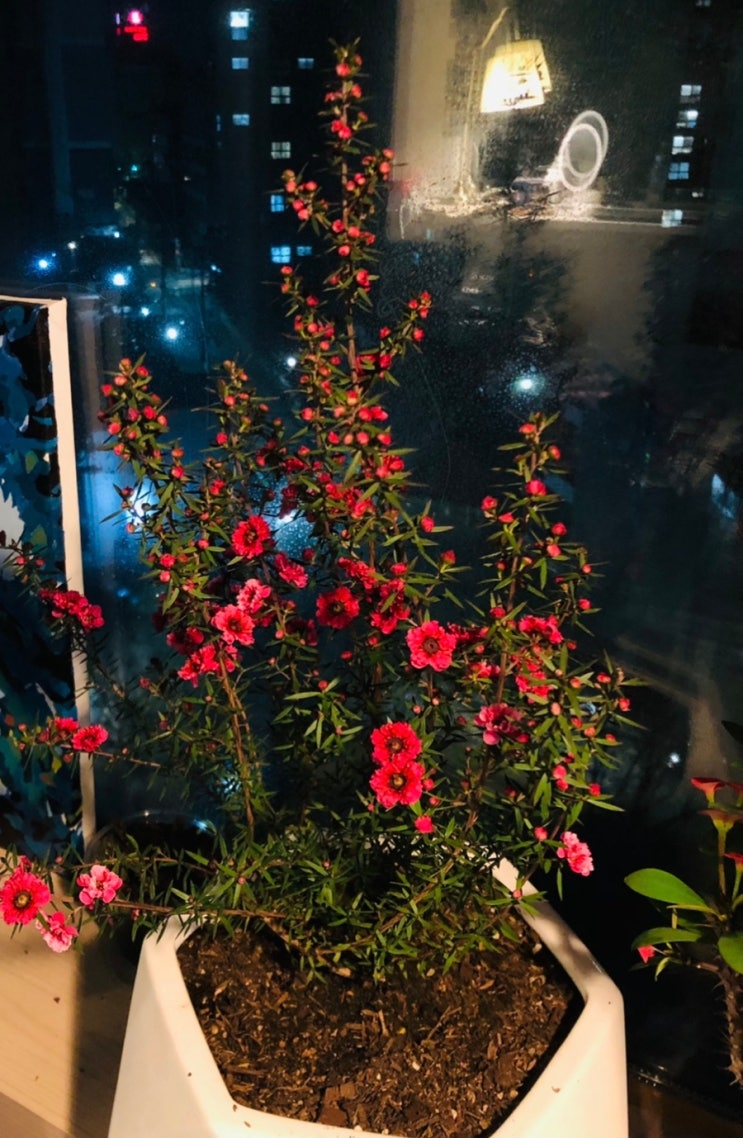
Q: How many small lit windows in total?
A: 14